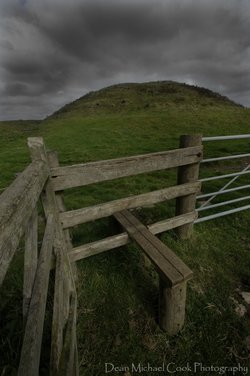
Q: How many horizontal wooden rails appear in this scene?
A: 3